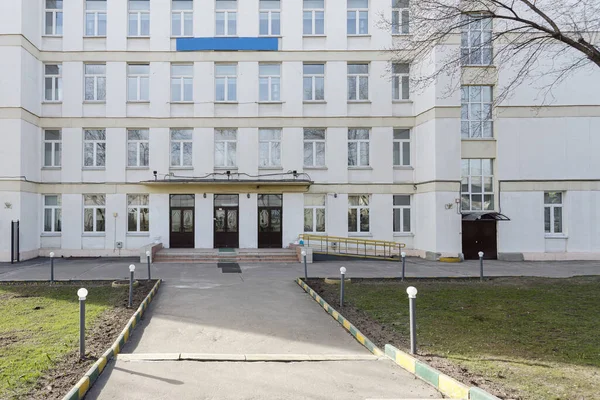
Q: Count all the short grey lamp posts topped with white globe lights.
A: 9